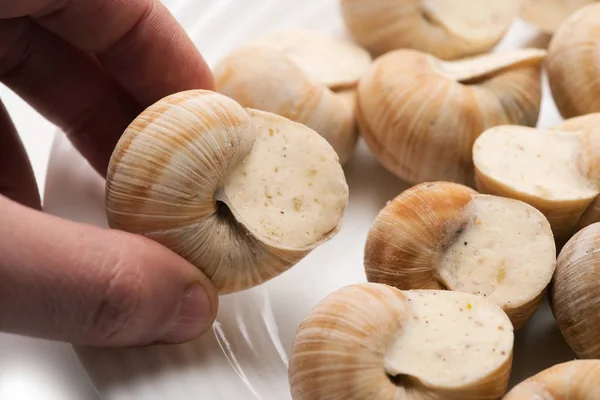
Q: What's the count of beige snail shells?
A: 11